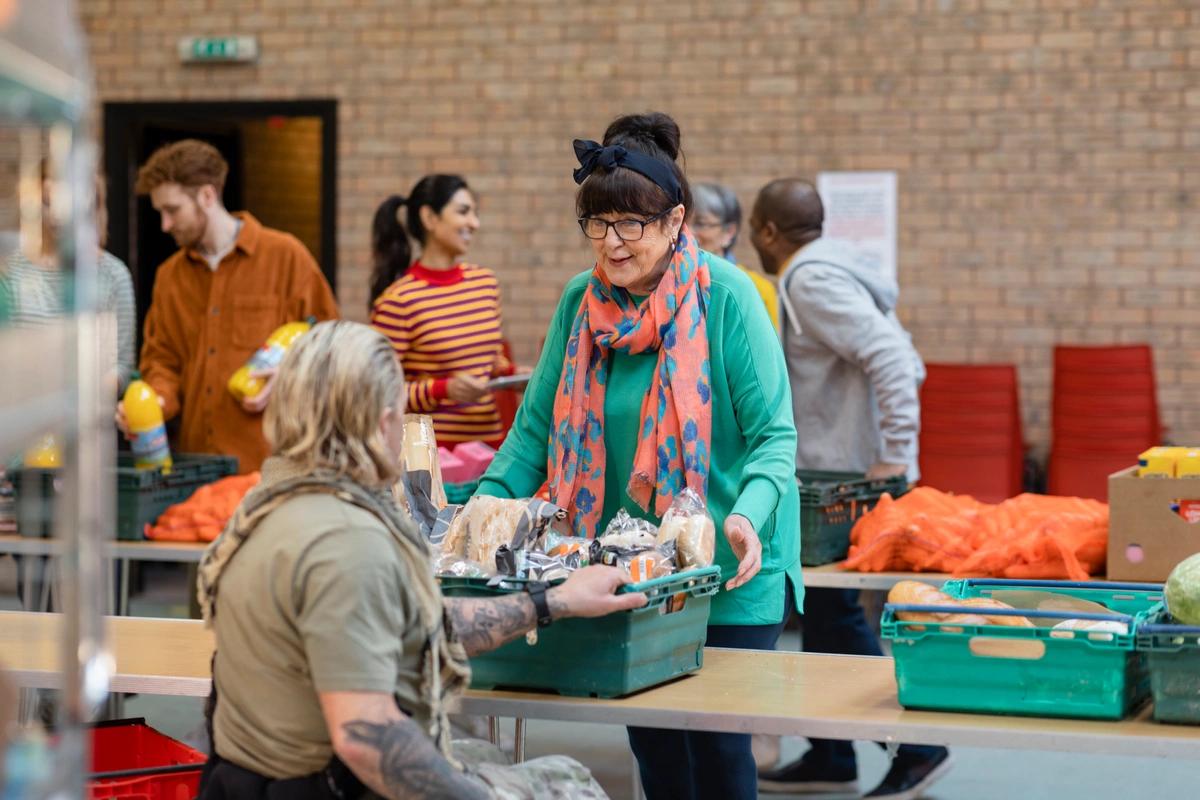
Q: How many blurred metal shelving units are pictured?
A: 1